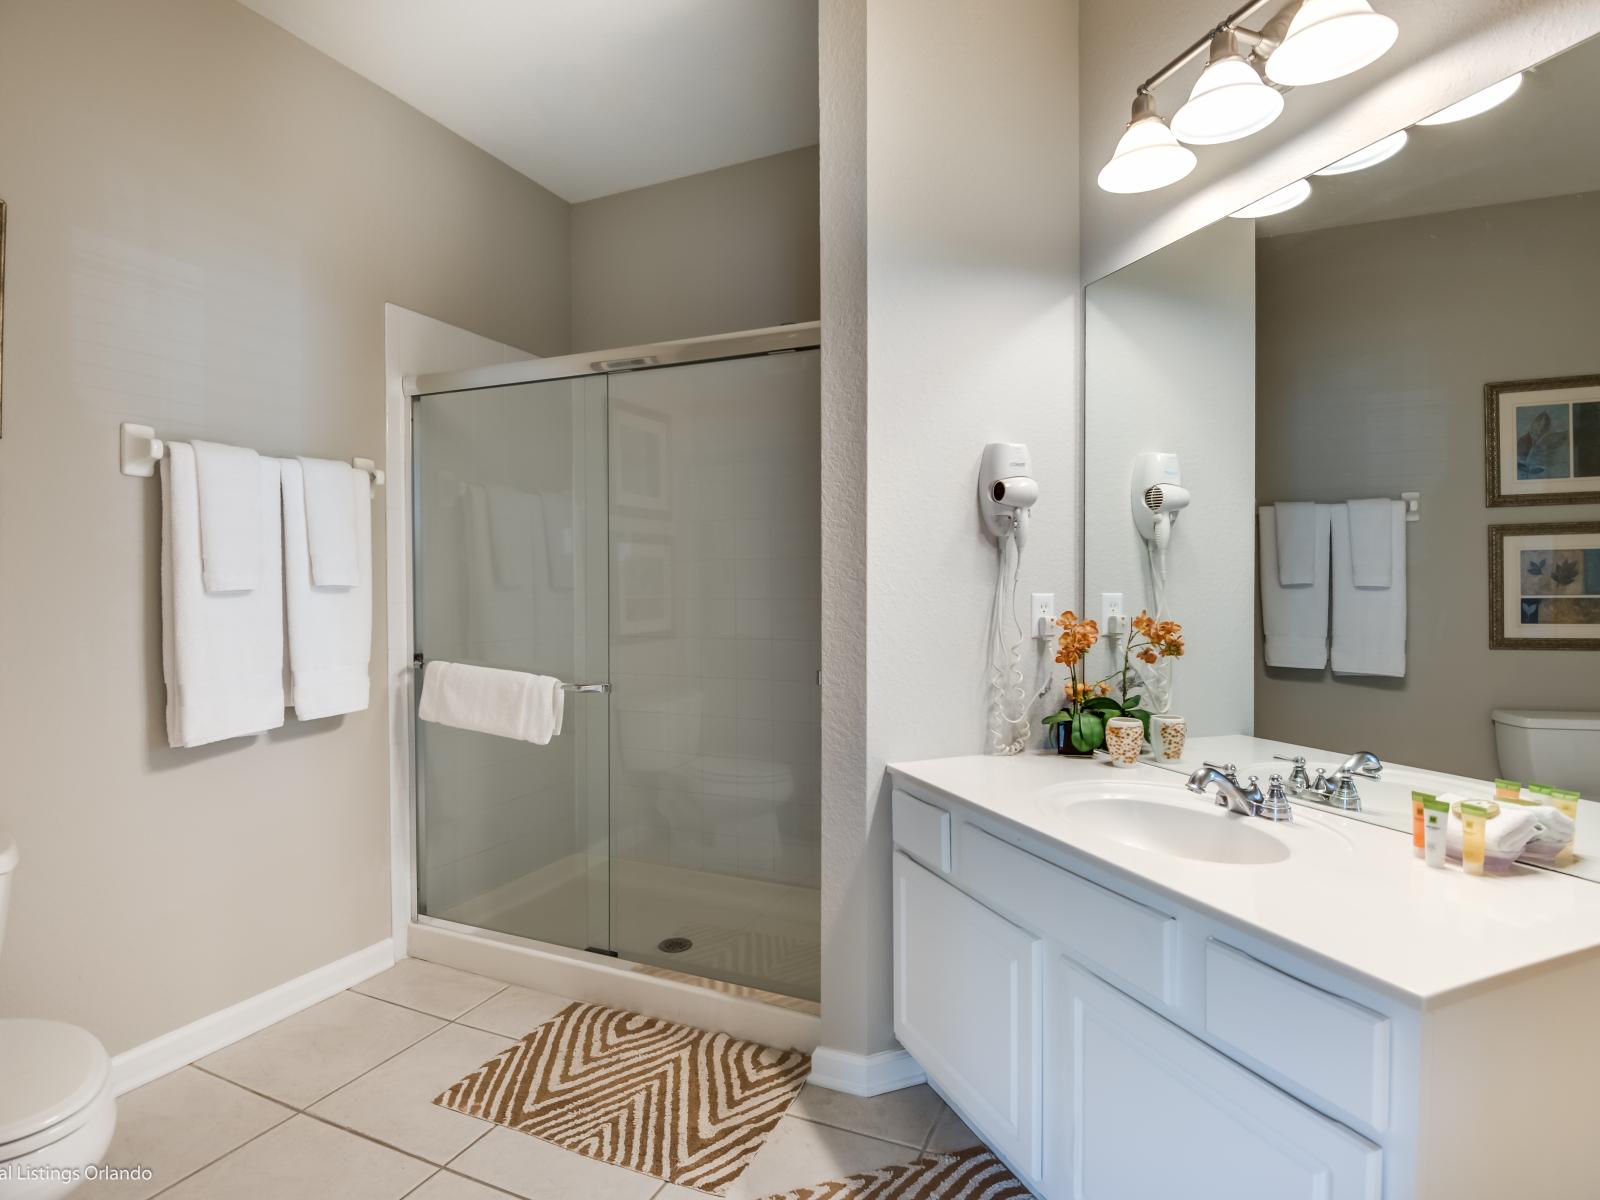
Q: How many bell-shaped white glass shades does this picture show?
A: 3